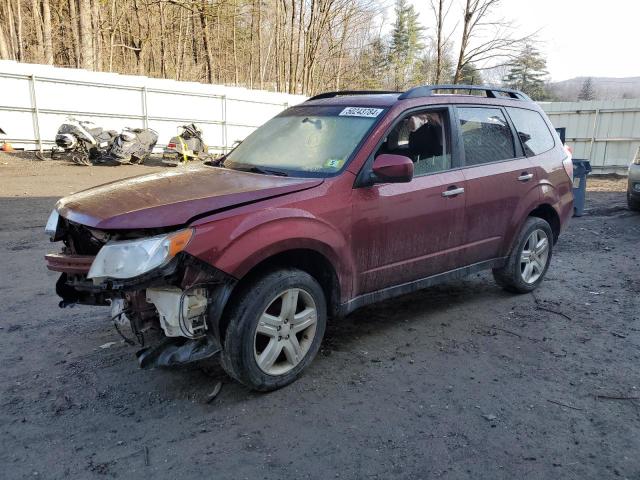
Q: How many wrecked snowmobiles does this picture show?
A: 3